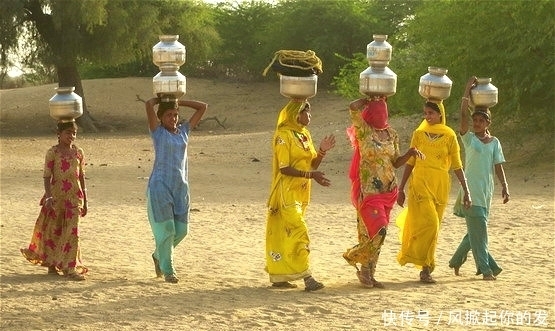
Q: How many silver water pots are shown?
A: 8